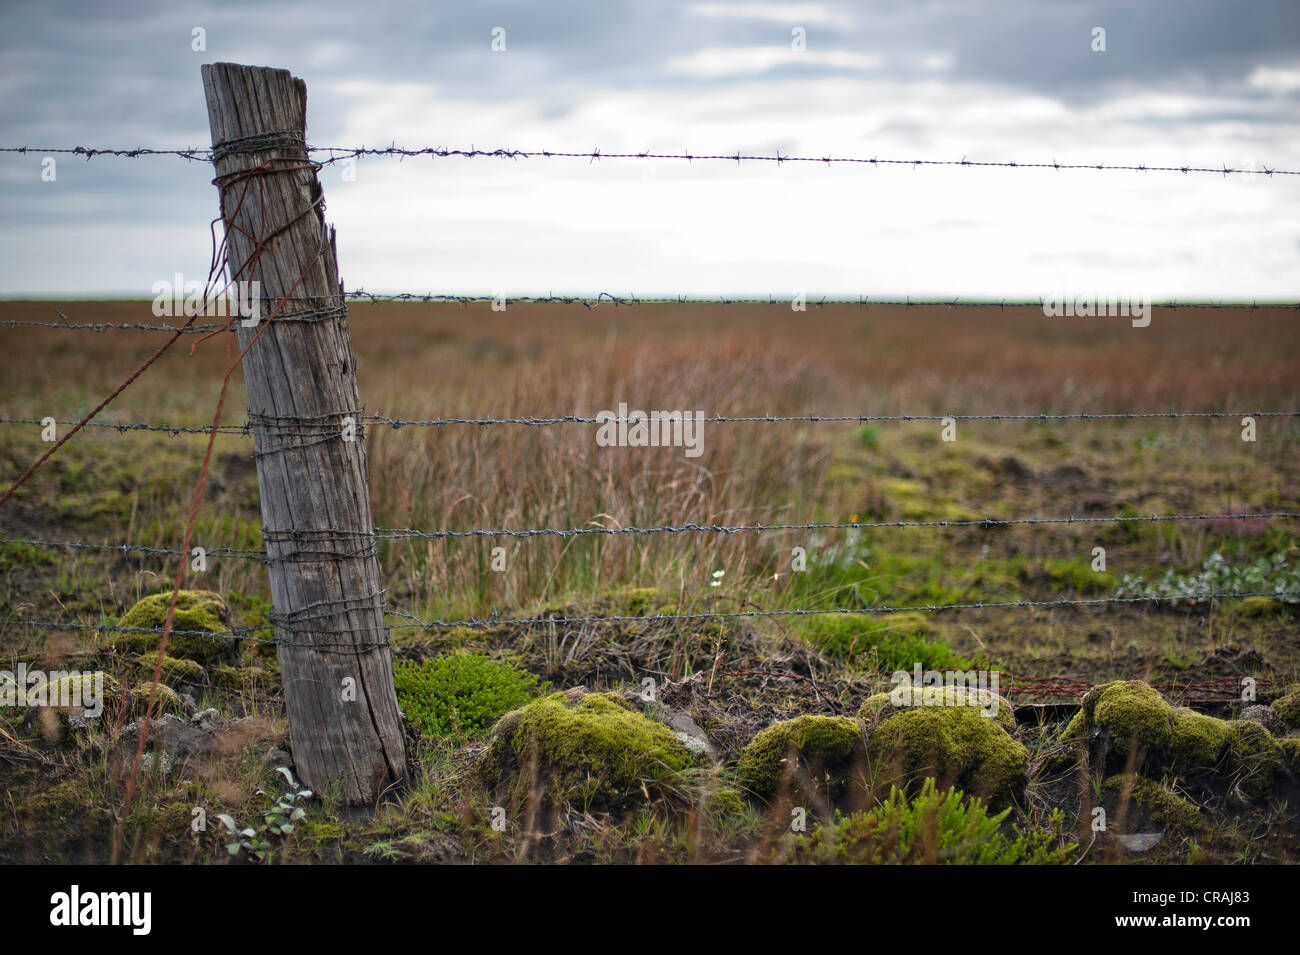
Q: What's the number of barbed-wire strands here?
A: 5